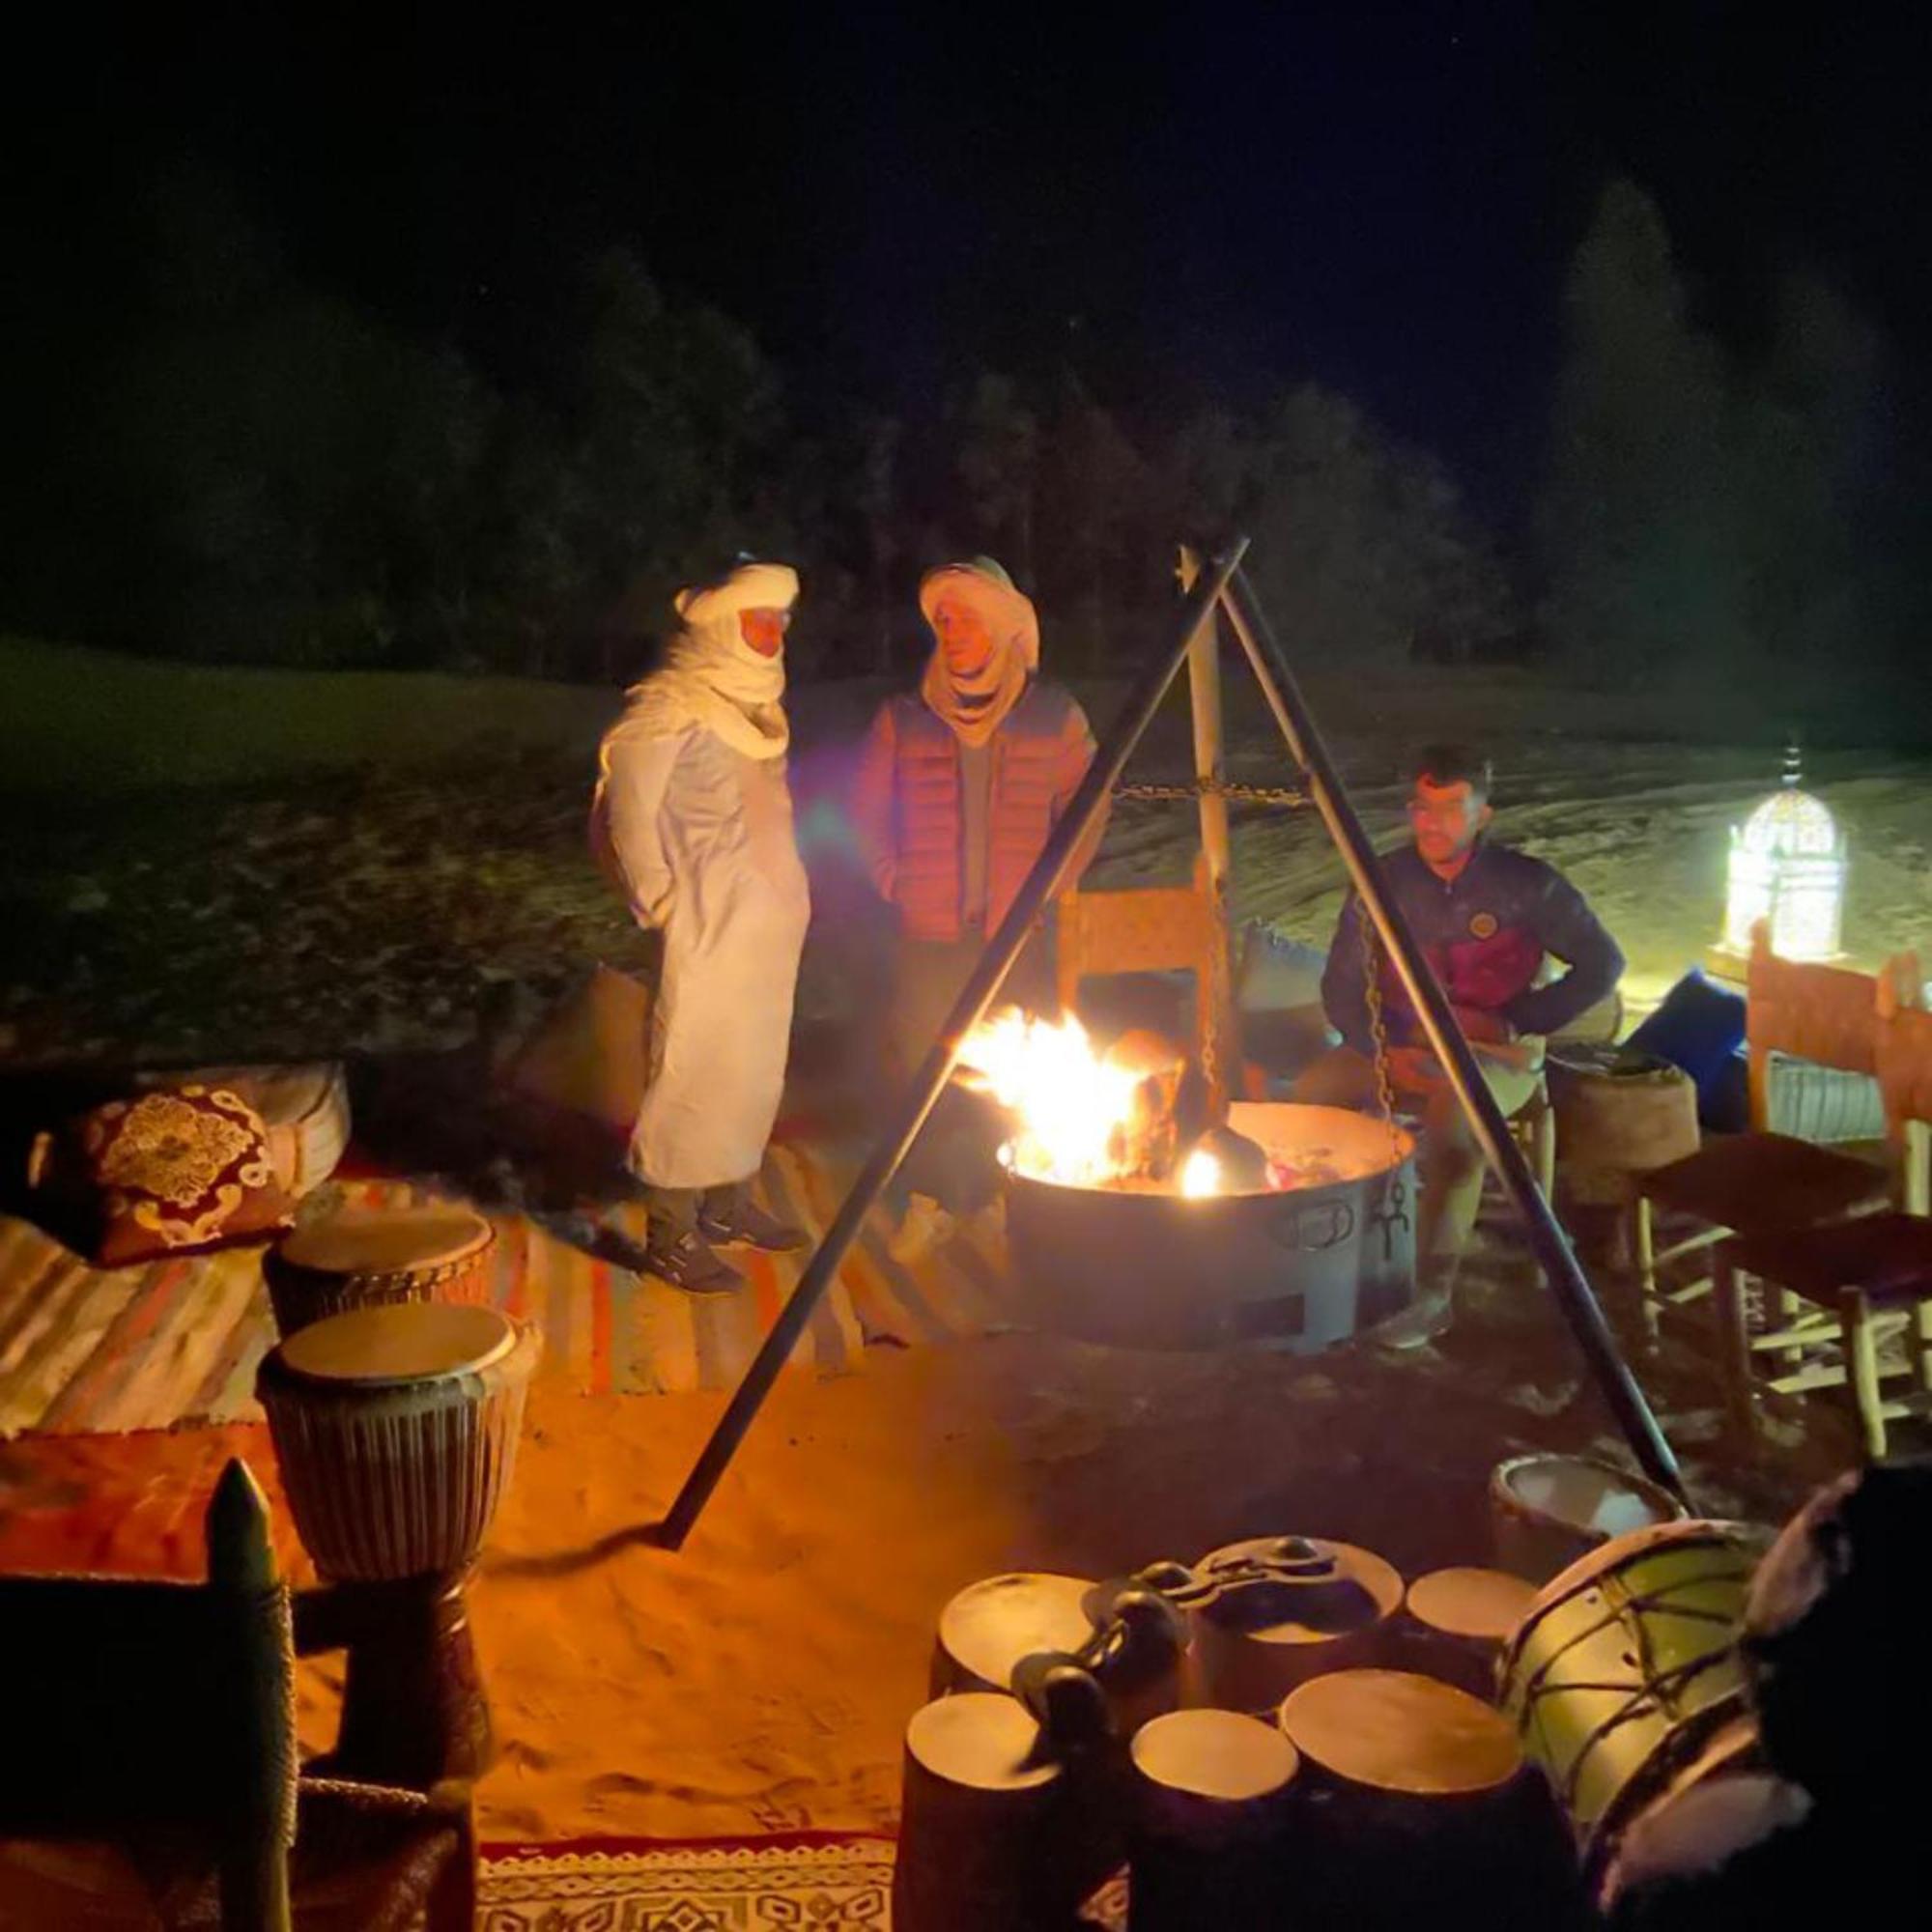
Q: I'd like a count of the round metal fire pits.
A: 1